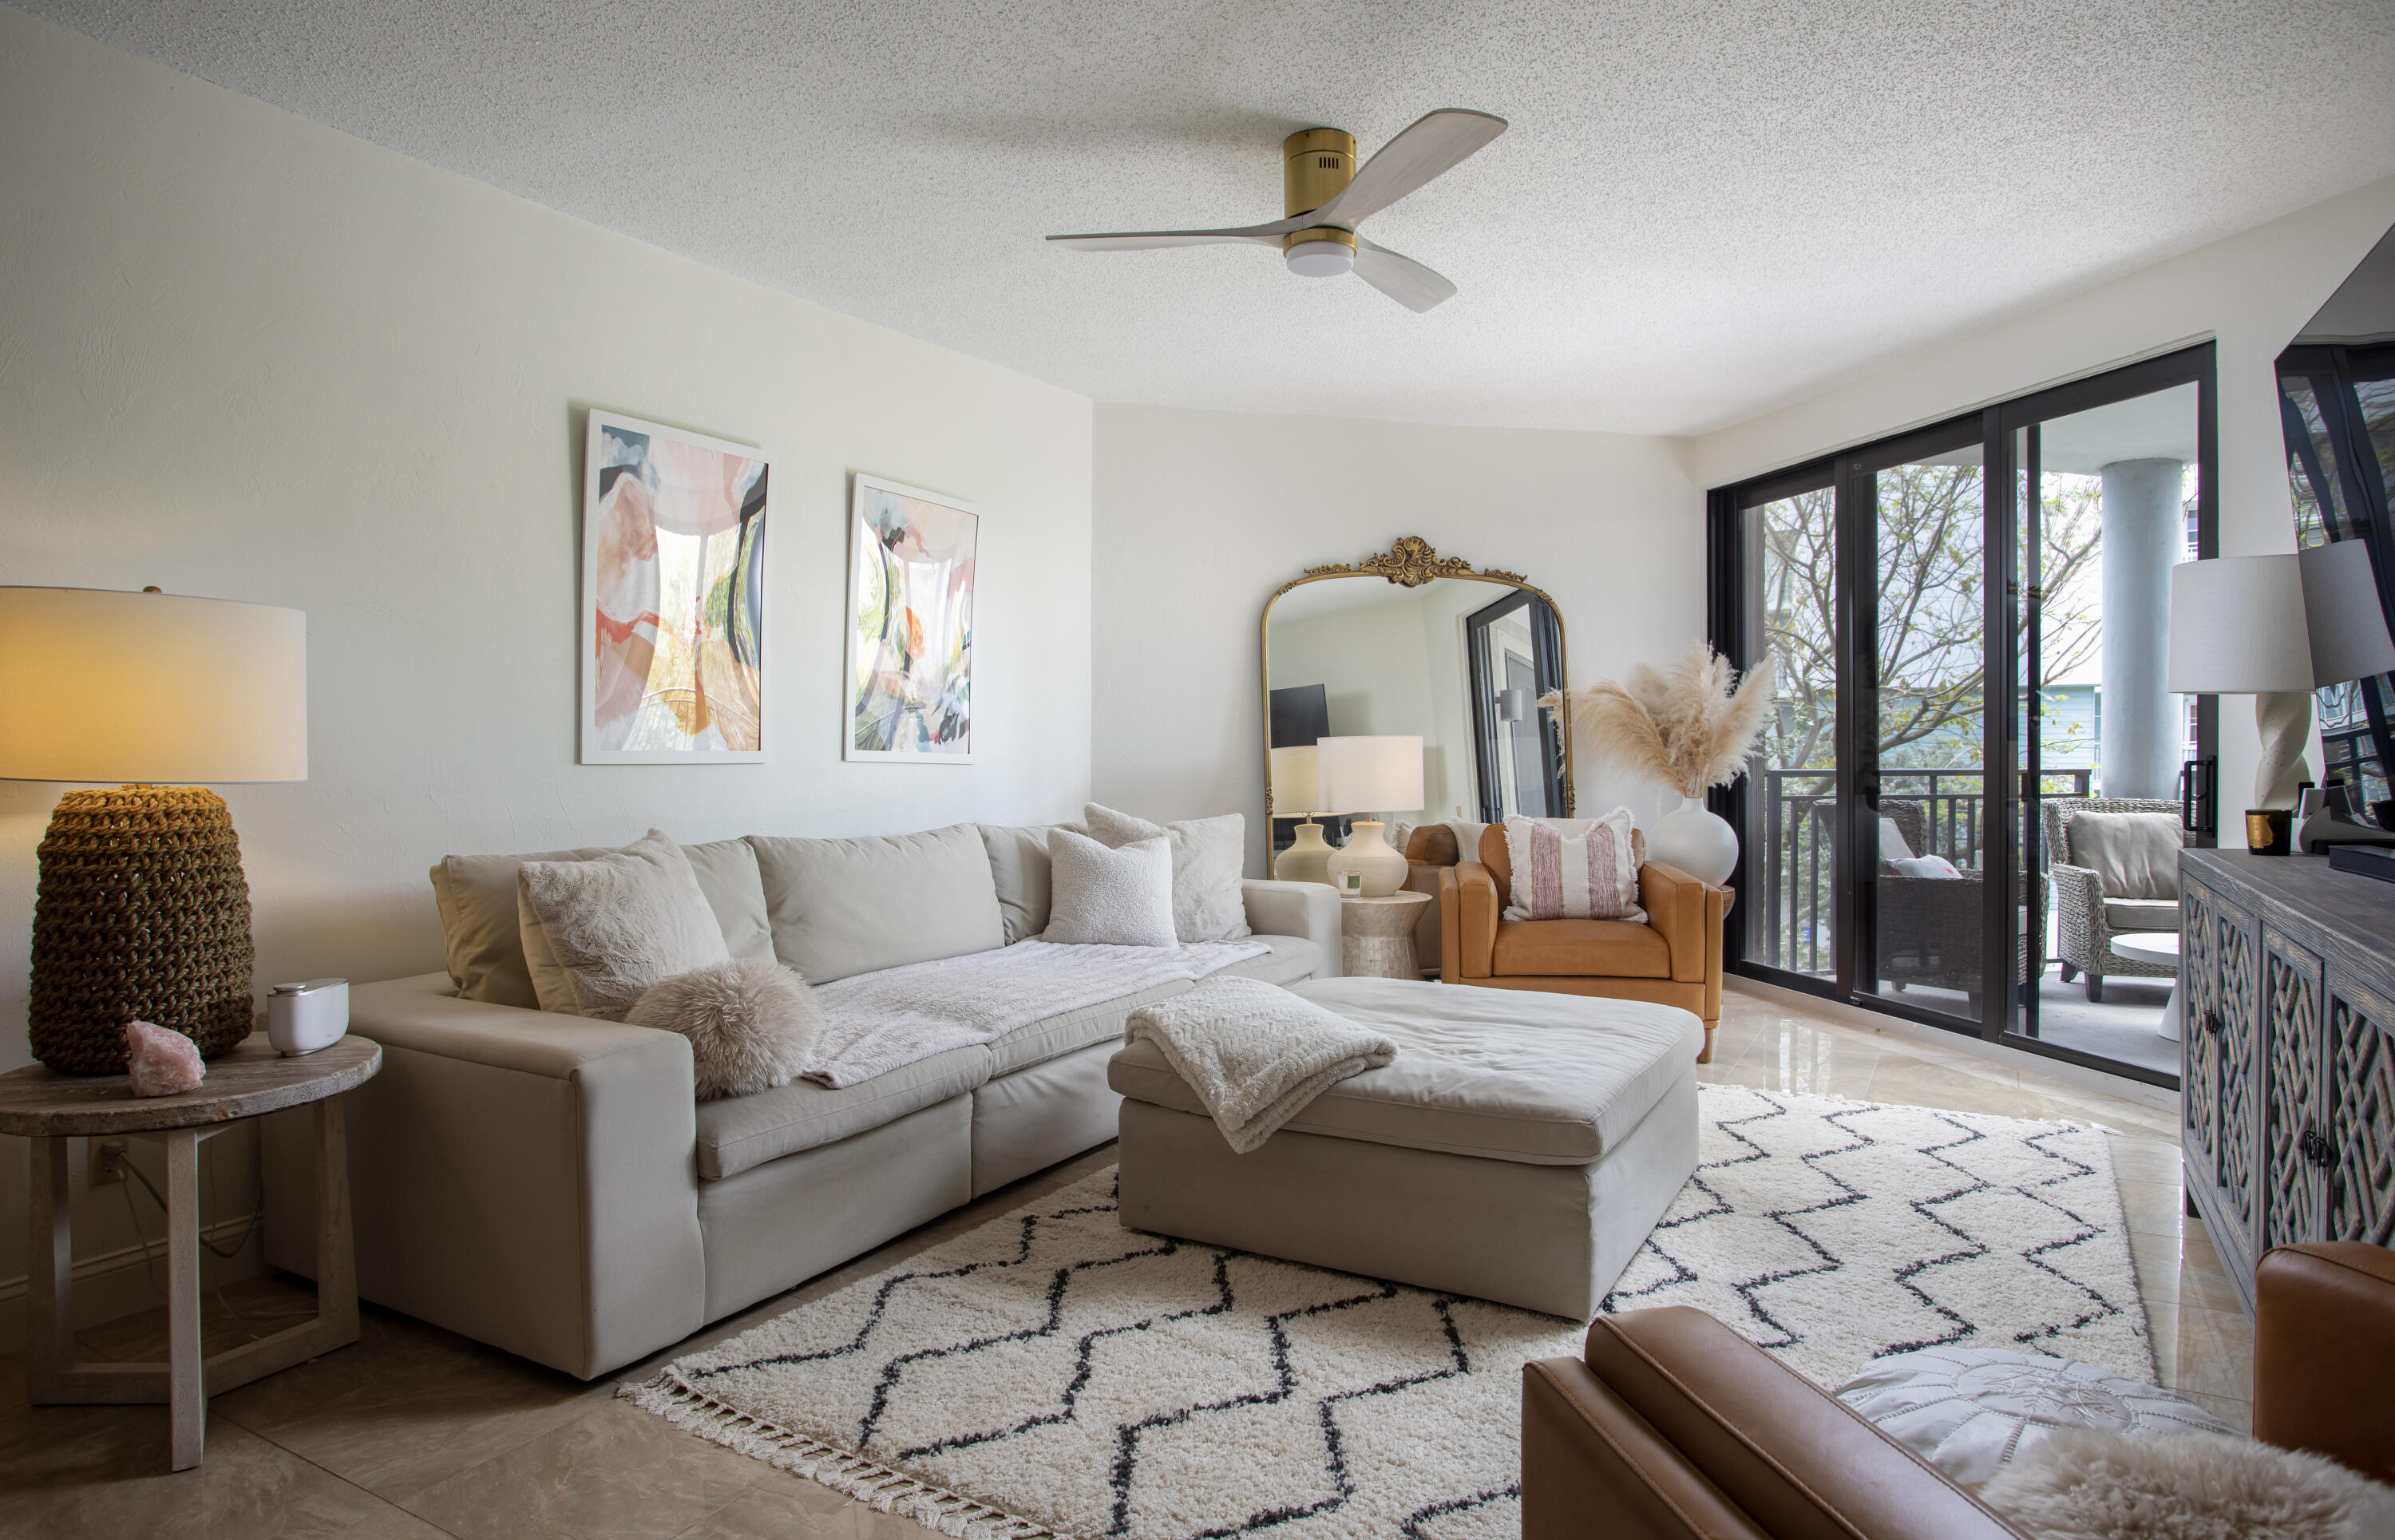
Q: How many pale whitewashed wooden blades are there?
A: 3